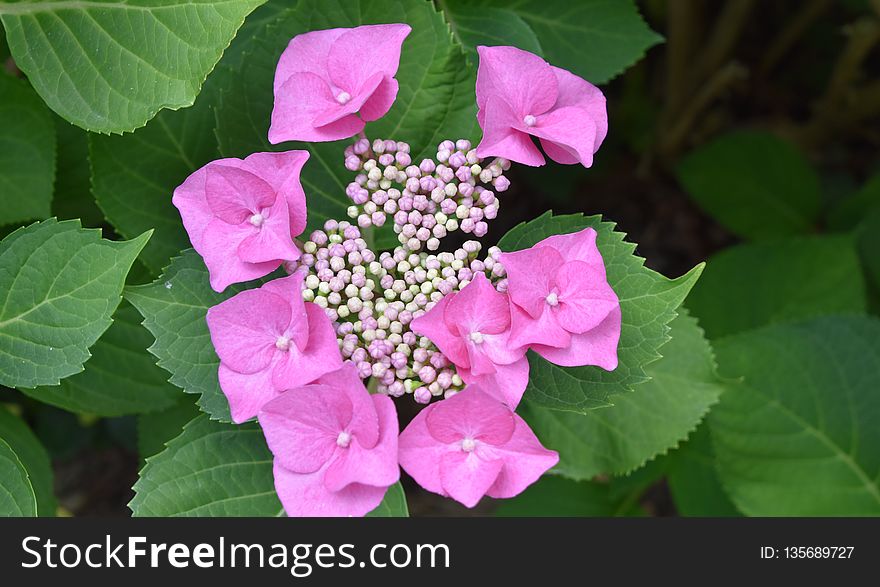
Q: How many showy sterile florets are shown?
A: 8